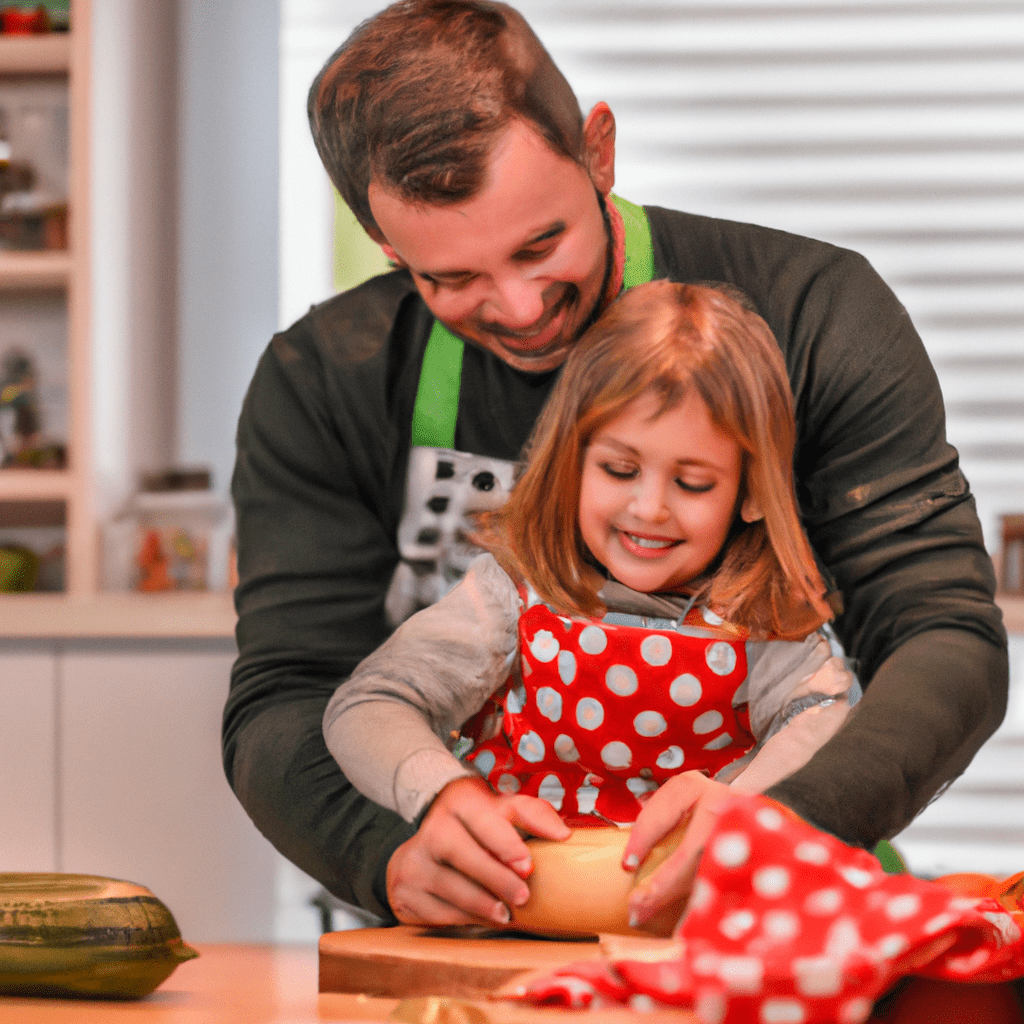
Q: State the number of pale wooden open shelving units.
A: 1